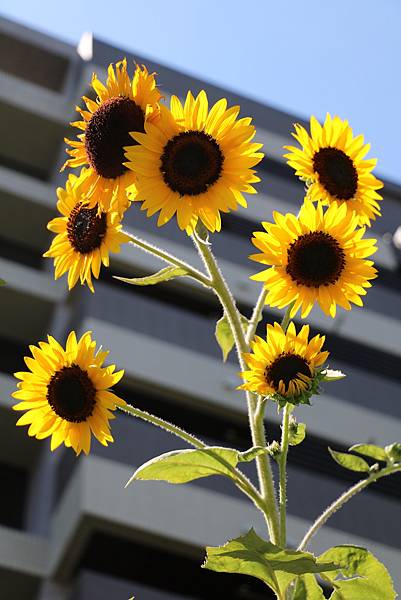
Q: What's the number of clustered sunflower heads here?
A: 7